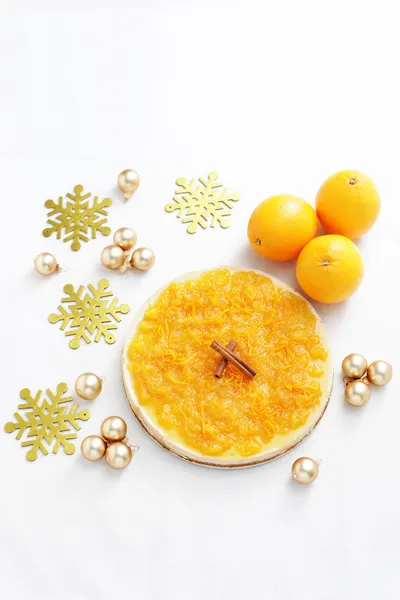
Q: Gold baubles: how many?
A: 13